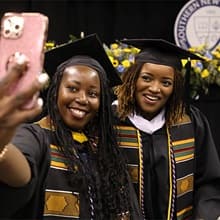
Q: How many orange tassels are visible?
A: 0